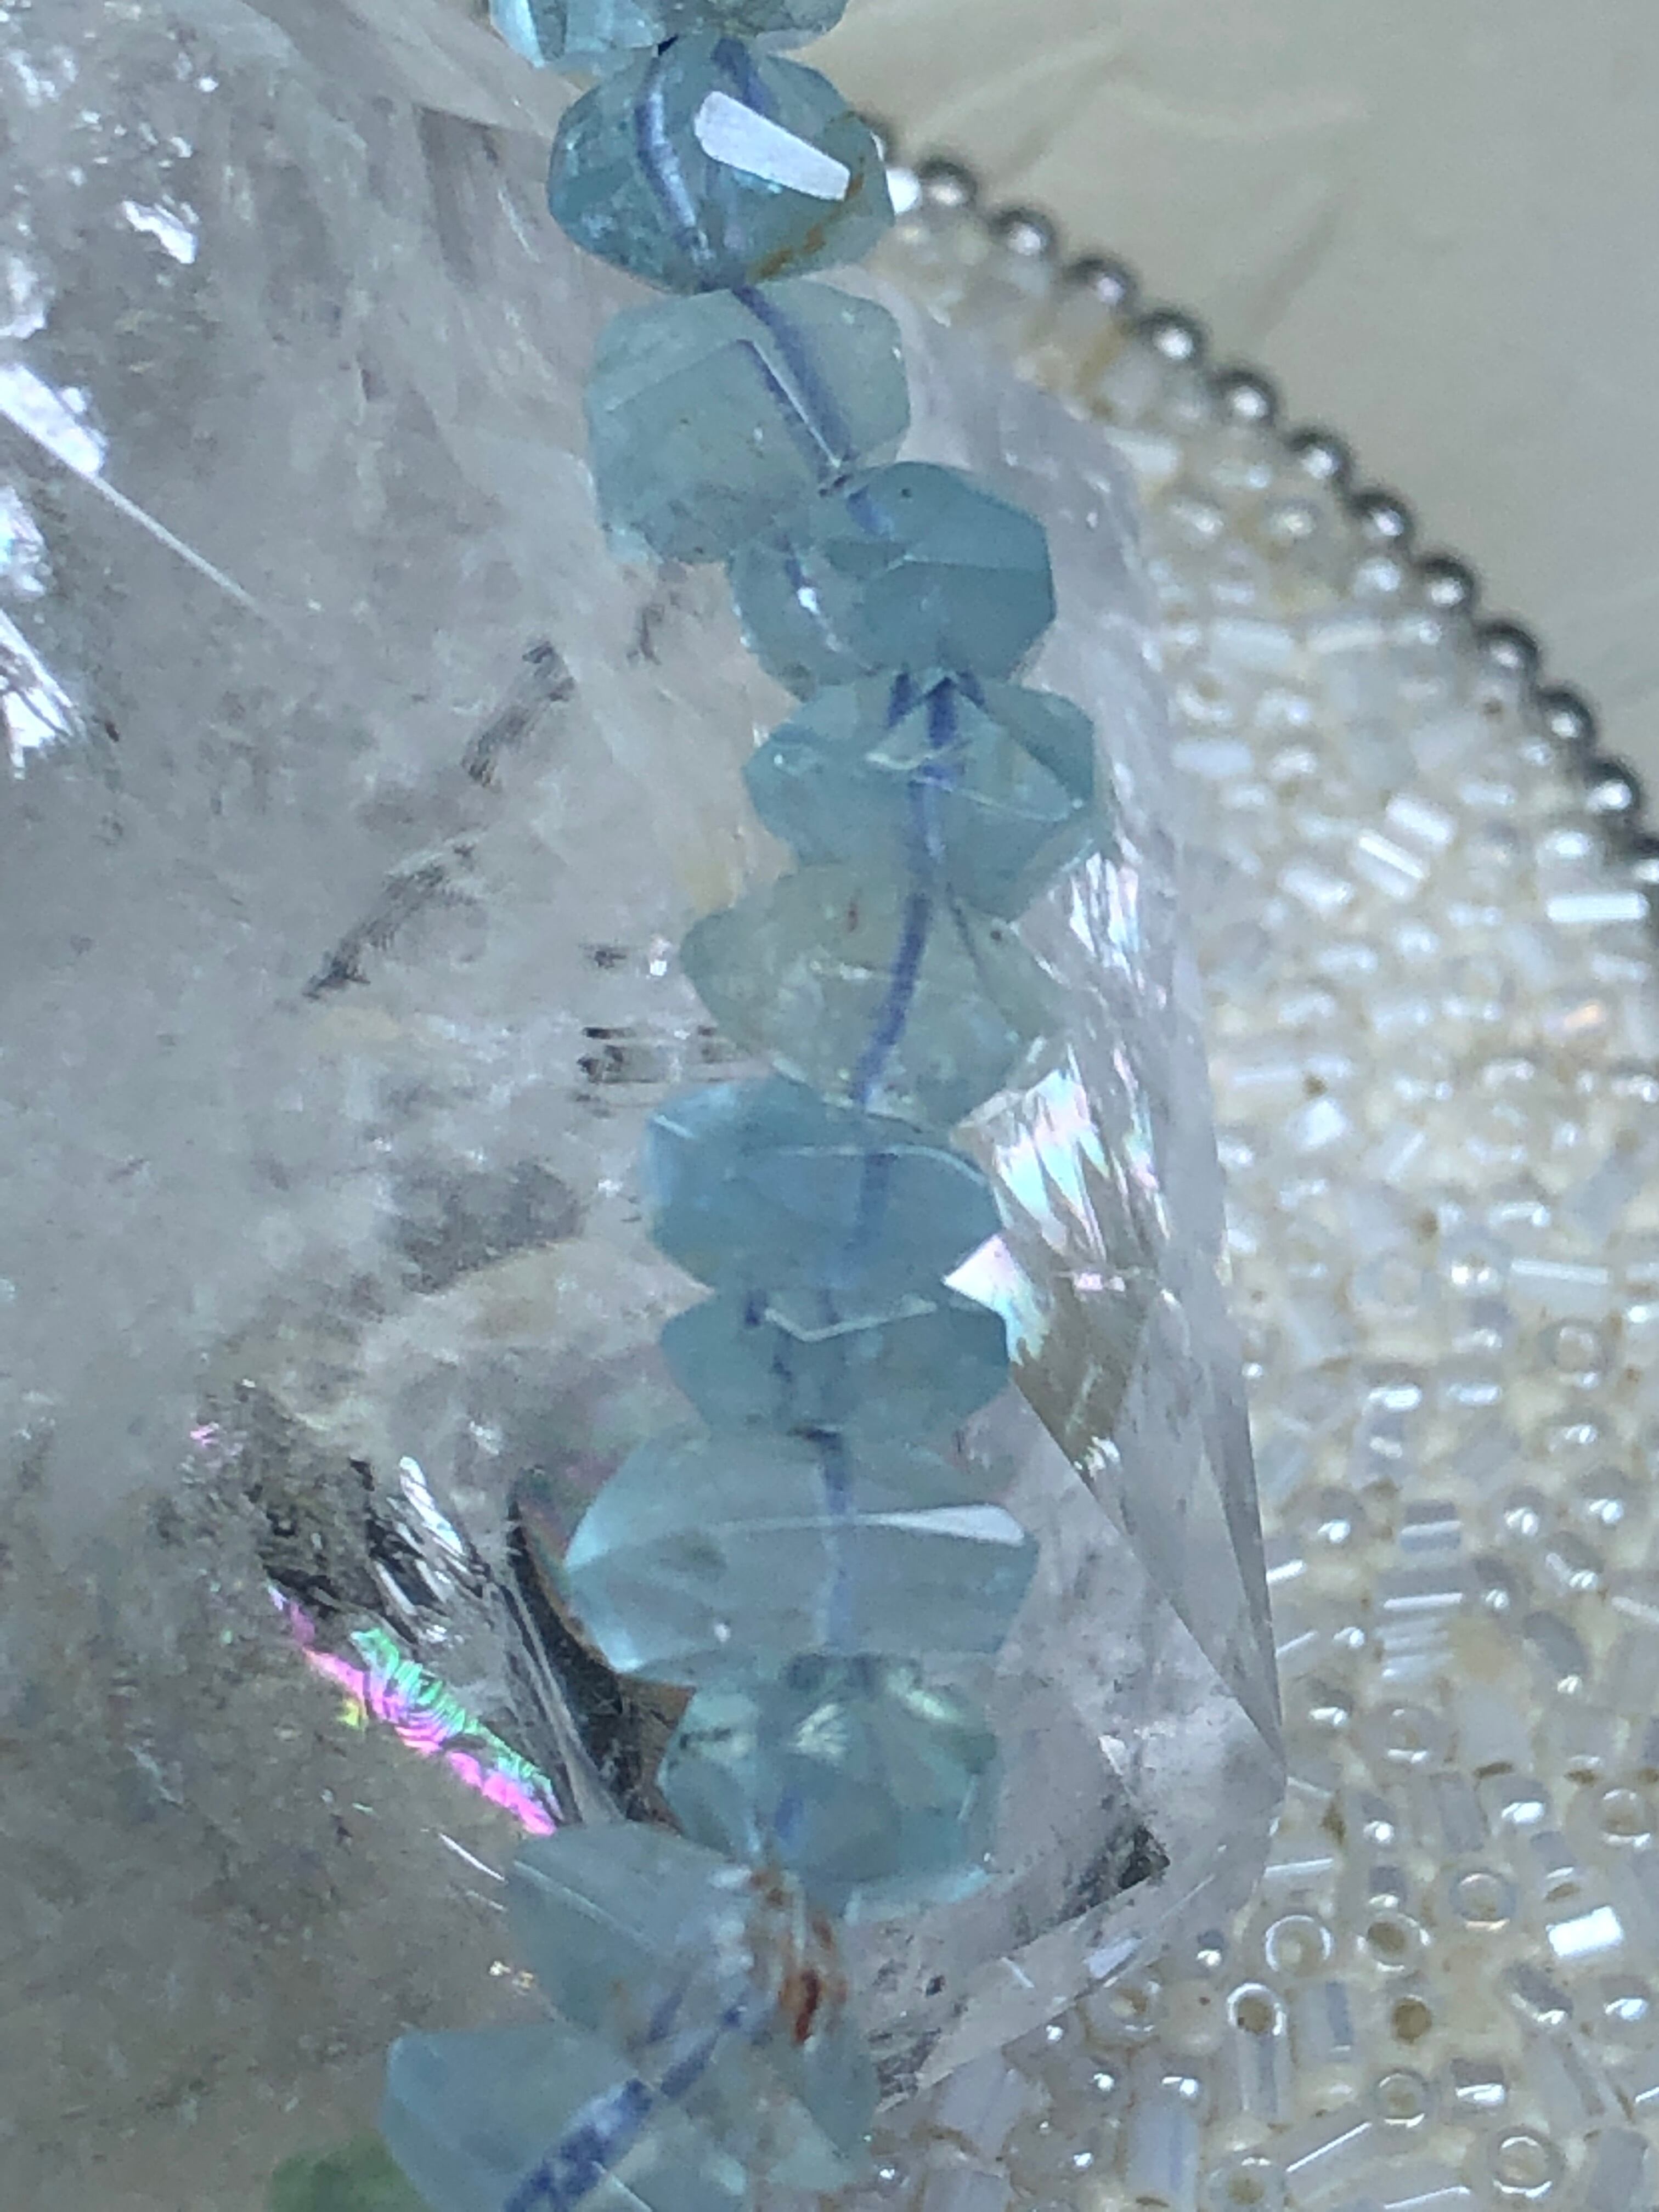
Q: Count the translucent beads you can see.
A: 12